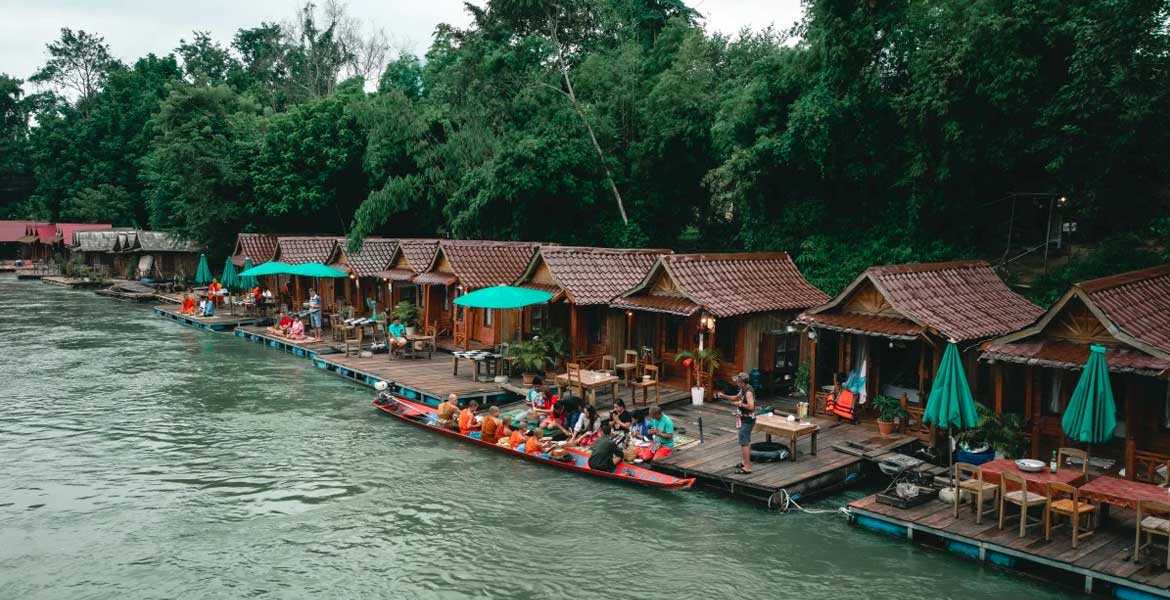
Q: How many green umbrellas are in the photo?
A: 8